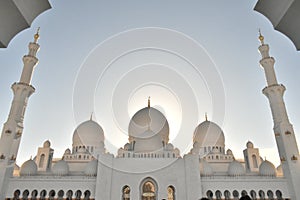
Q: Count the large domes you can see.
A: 3